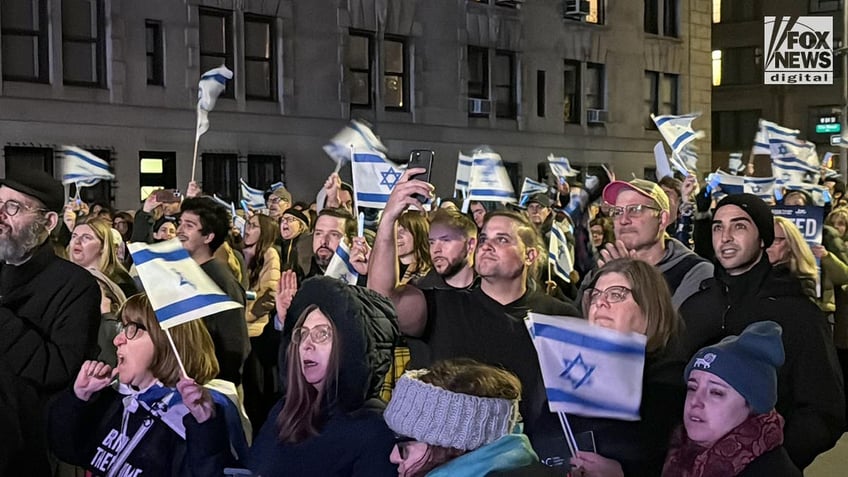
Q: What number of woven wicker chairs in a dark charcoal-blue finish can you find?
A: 0